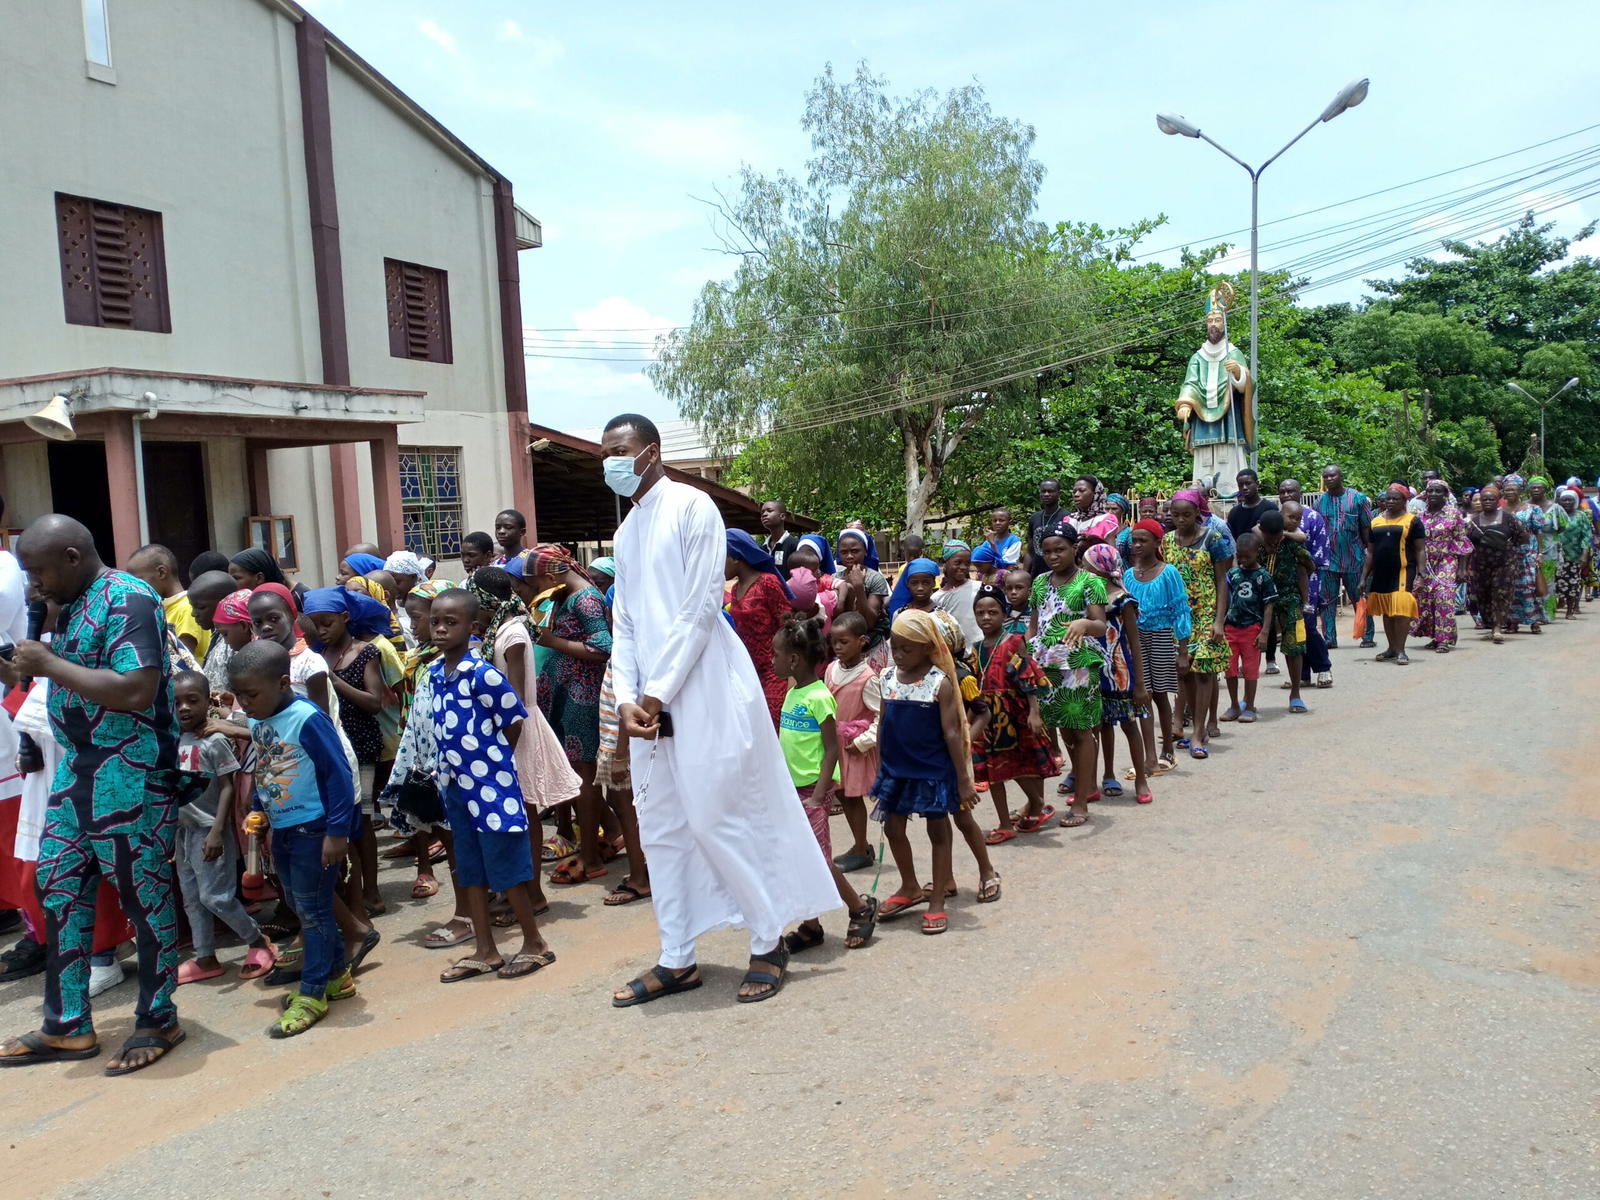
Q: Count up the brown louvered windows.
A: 2